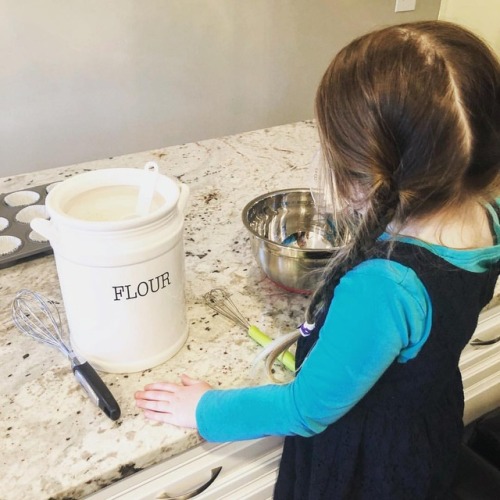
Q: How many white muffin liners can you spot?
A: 6